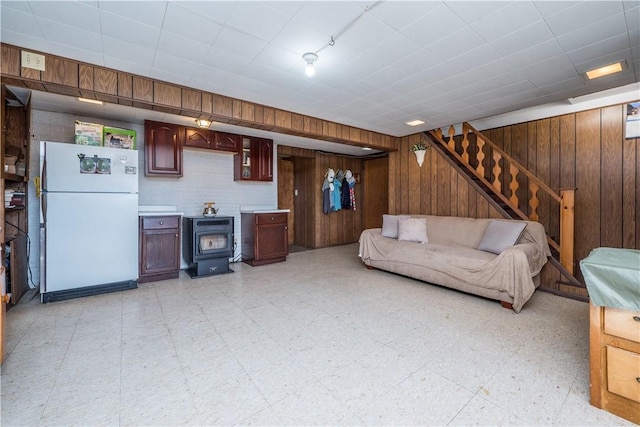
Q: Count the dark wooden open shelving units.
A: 1